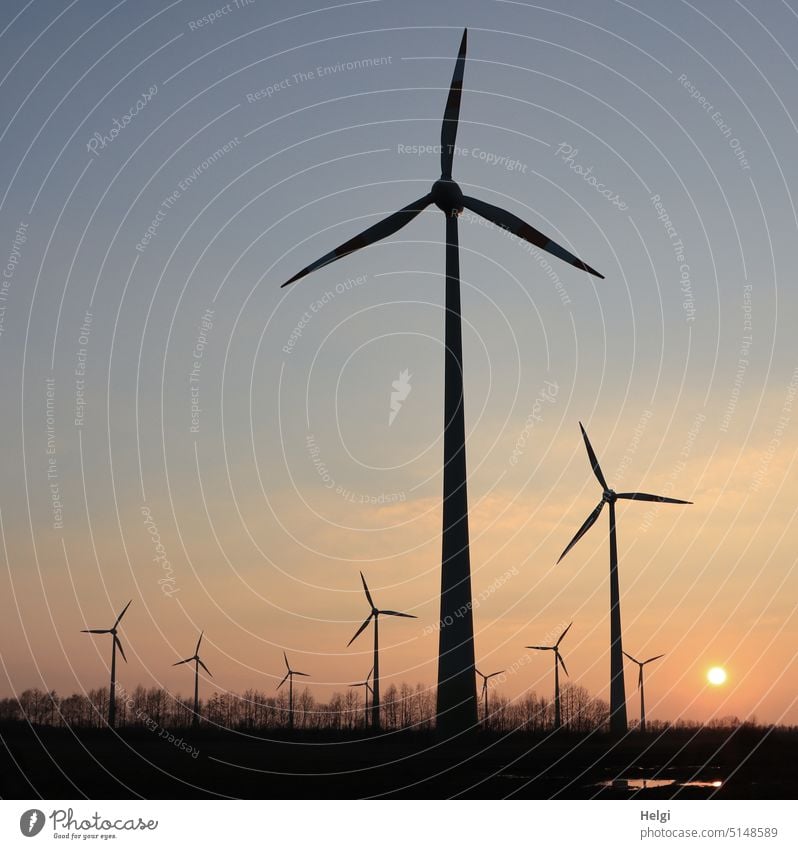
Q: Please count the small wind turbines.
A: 8